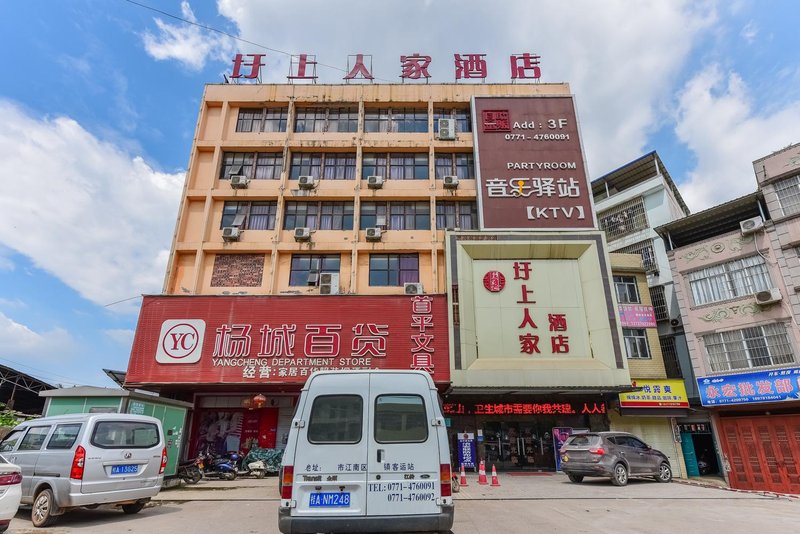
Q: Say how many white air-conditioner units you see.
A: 12